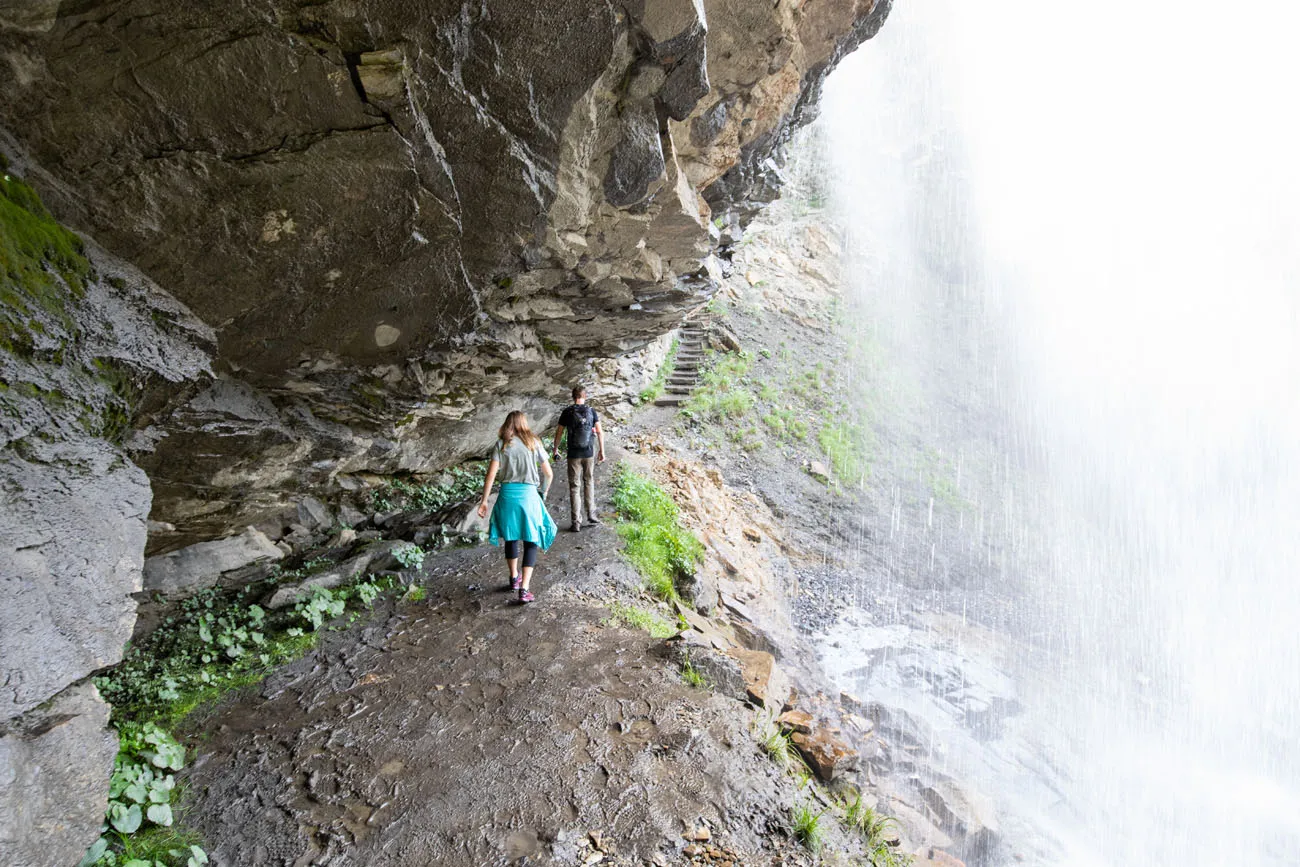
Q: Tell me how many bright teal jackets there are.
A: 1